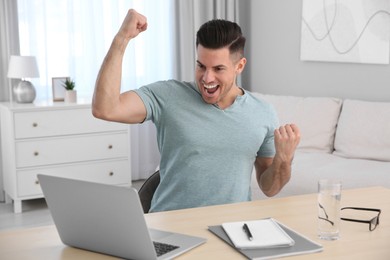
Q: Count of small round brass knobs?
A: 5